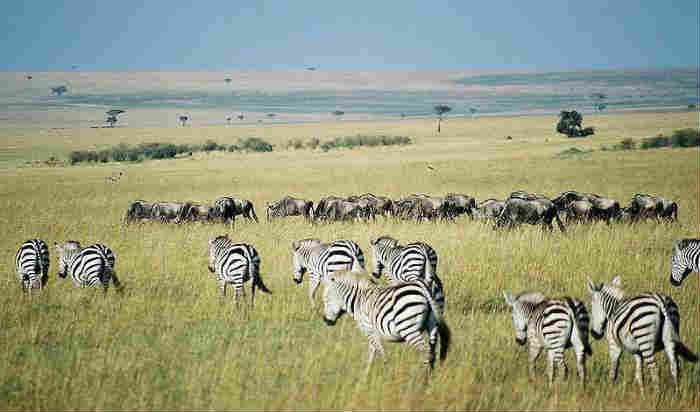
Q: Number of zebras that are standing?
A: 9